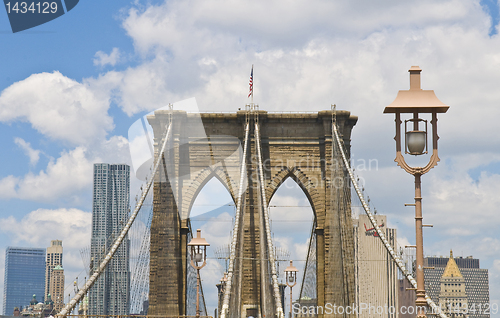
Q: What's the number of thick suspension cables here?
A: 4